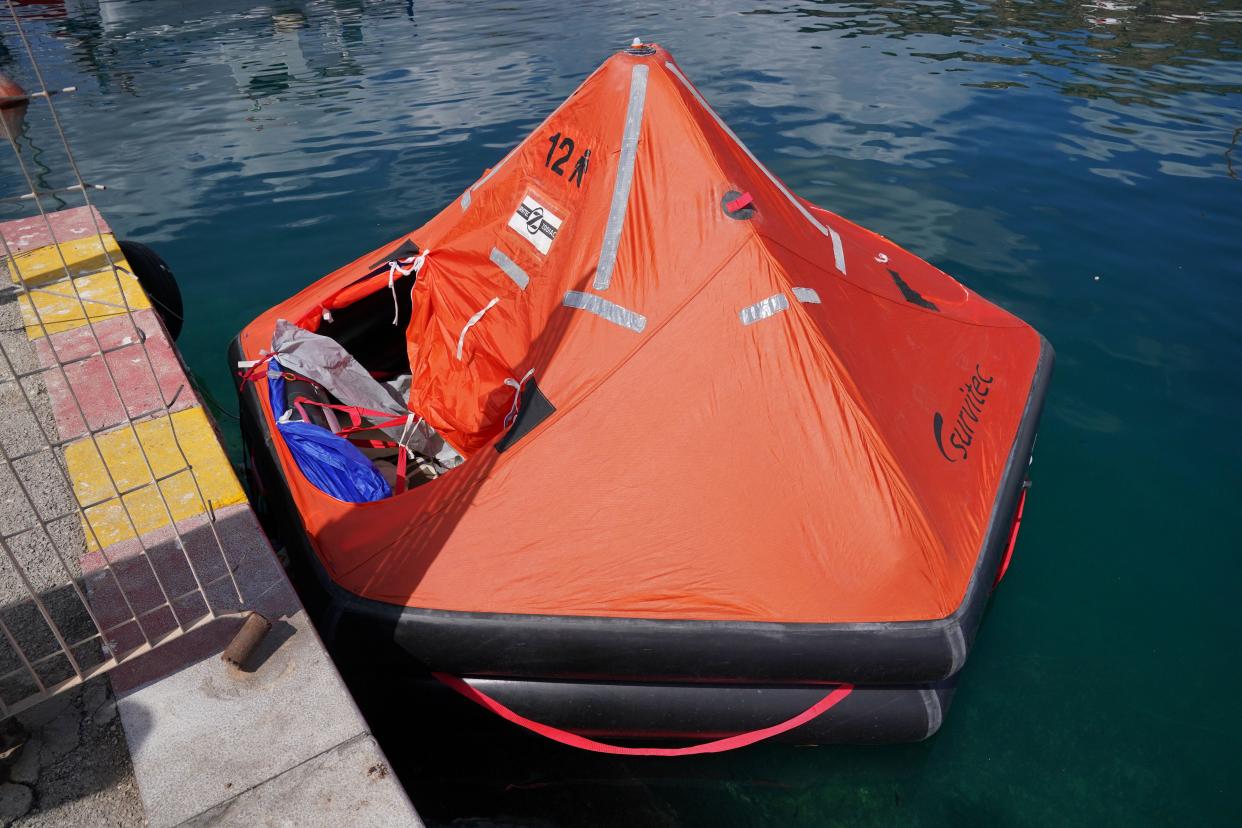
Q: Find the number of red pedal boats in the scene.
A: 0